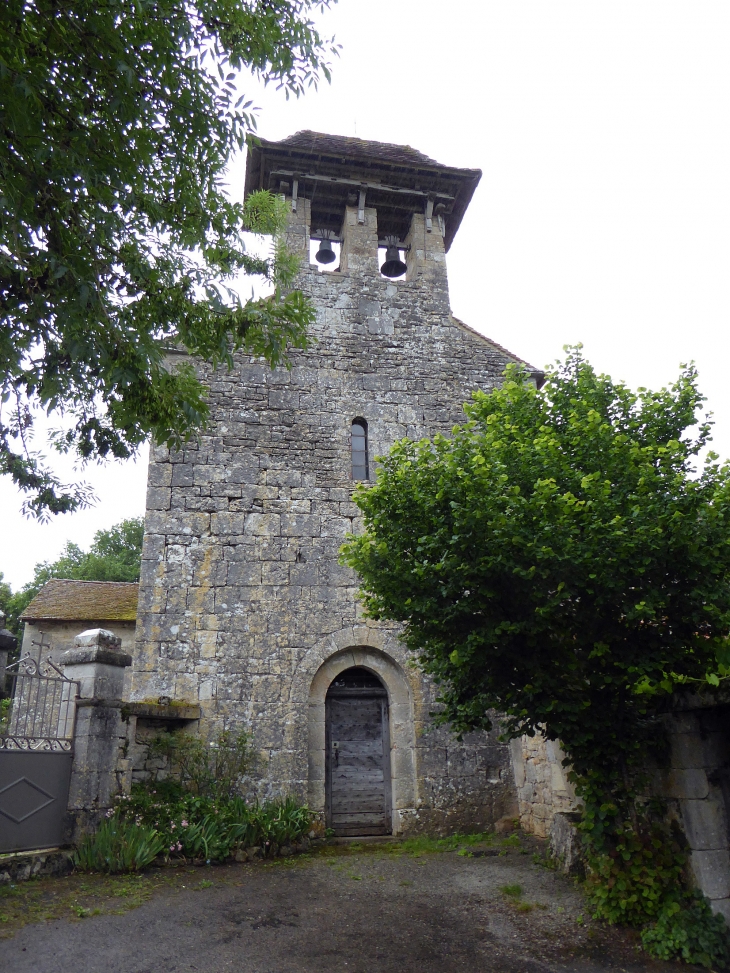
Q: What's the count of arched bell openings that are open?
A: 2